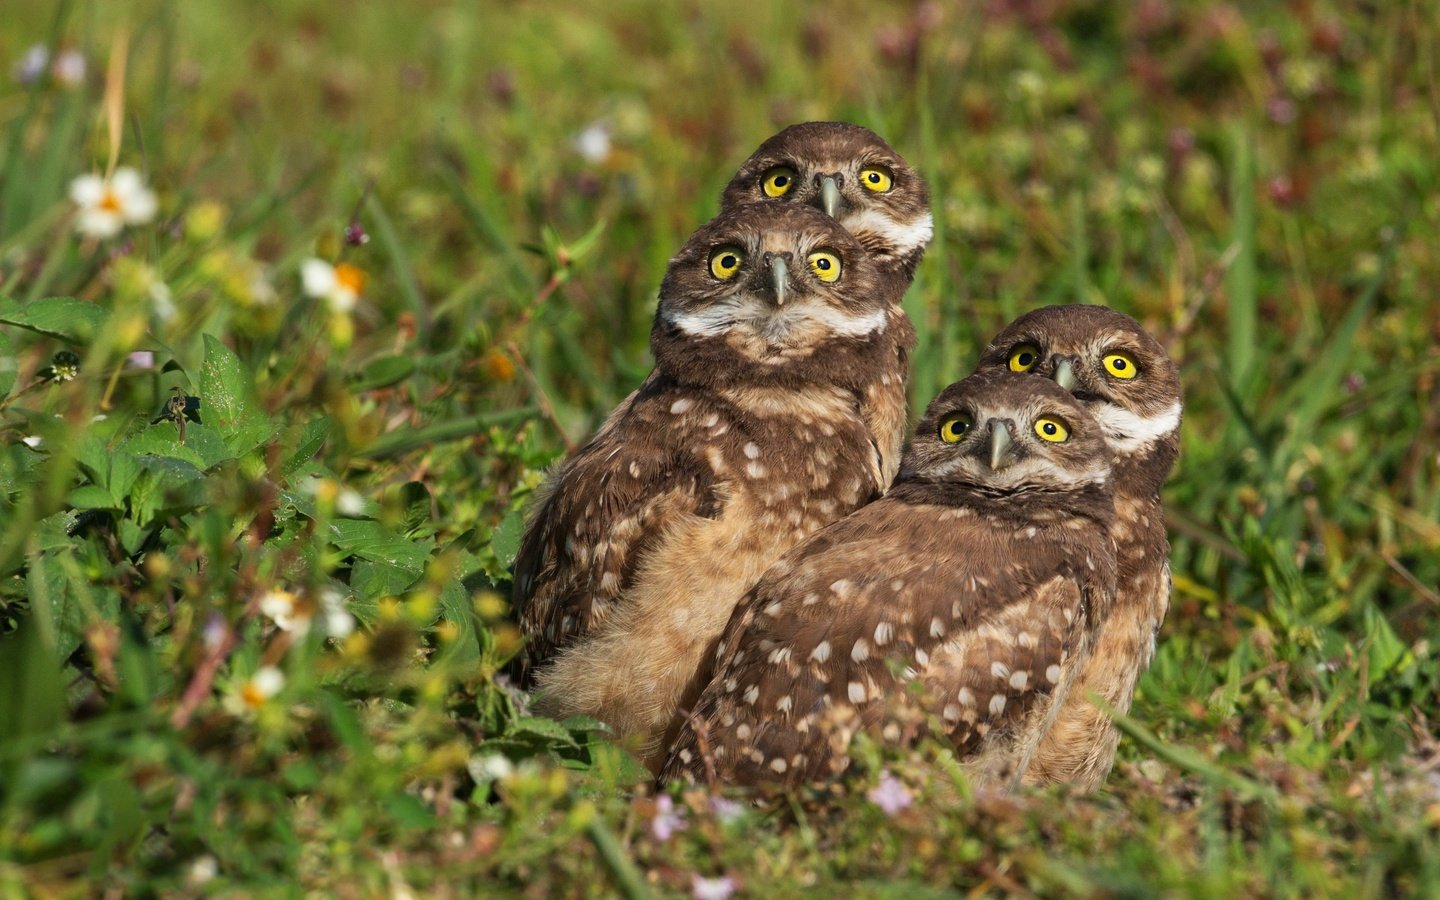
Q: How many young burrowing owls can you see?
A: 4